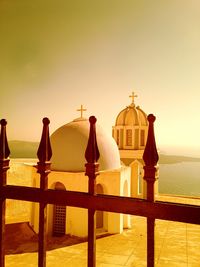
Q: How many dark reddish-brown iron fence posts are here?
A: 4